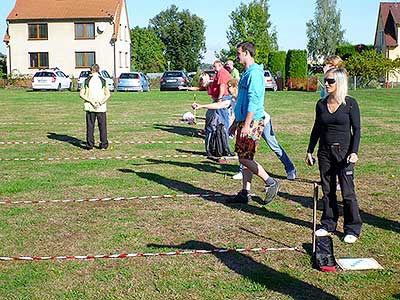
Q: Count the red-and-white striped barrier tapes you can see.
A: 5